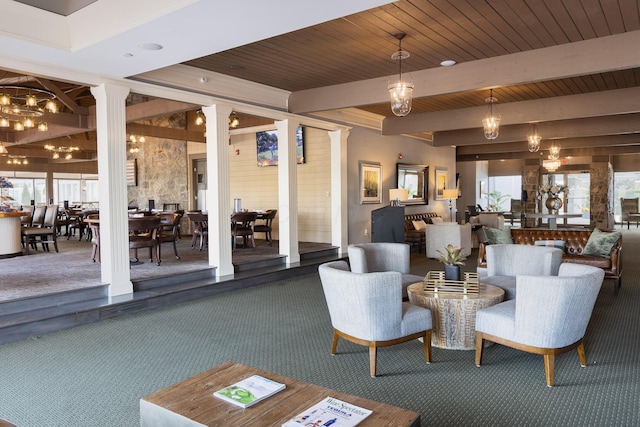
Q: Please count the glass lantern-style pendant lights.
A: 4